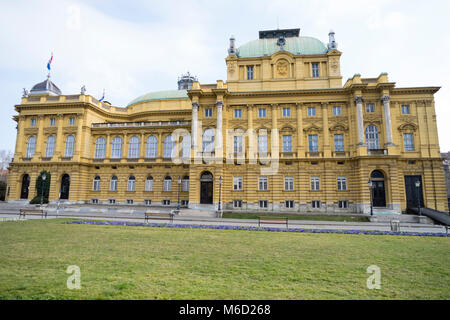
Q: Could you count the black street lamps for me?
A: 5